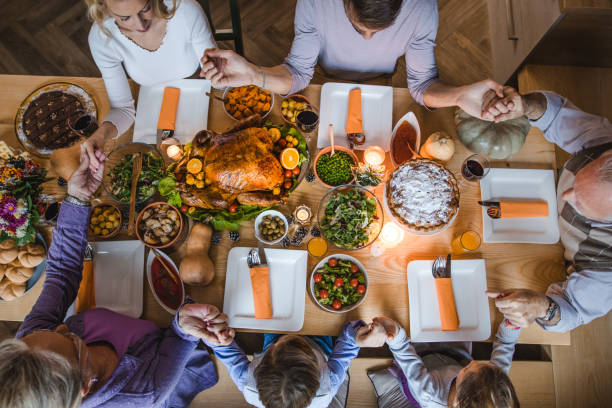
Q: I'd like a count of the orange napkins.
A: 6